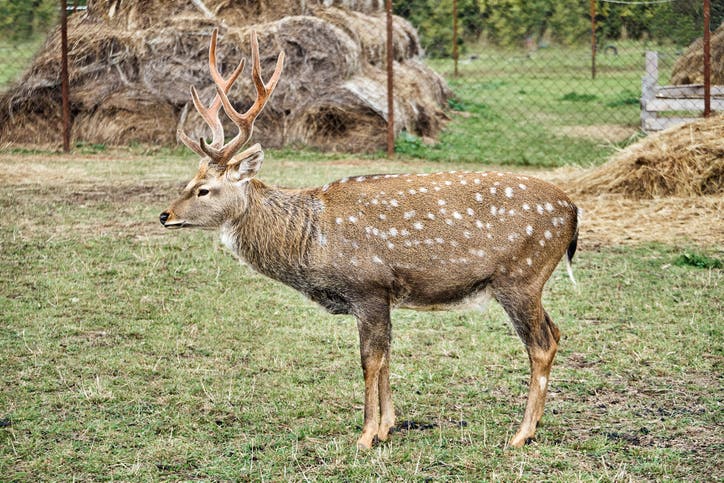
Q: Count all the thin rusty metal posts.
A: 5